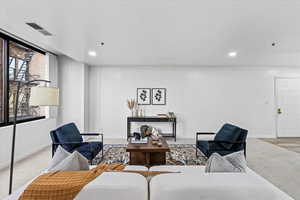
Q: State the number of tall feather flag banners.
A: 0